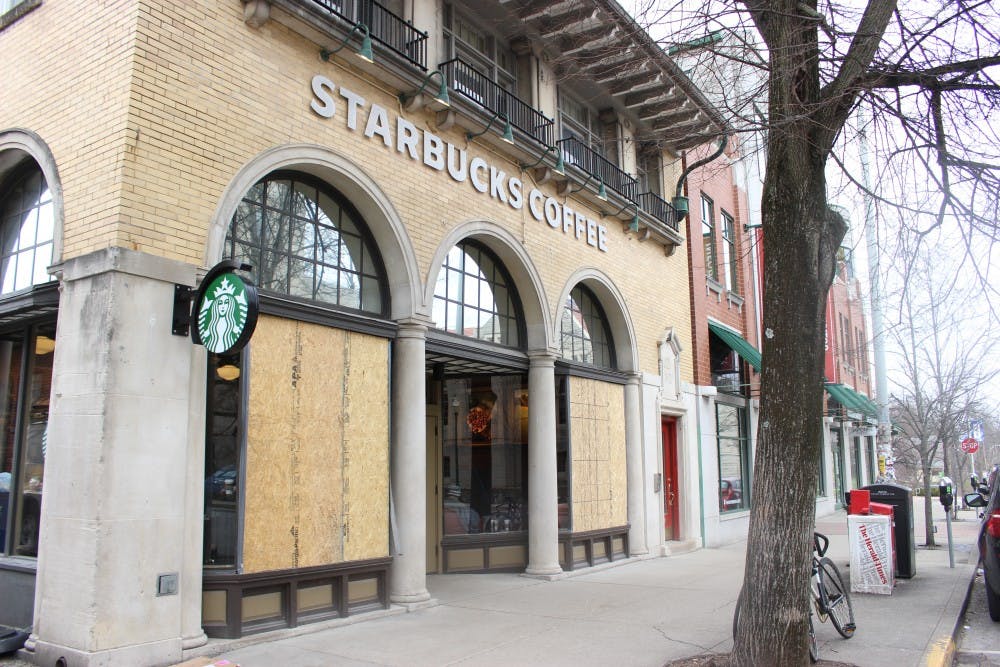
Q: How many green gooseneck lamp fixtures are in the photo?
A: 6